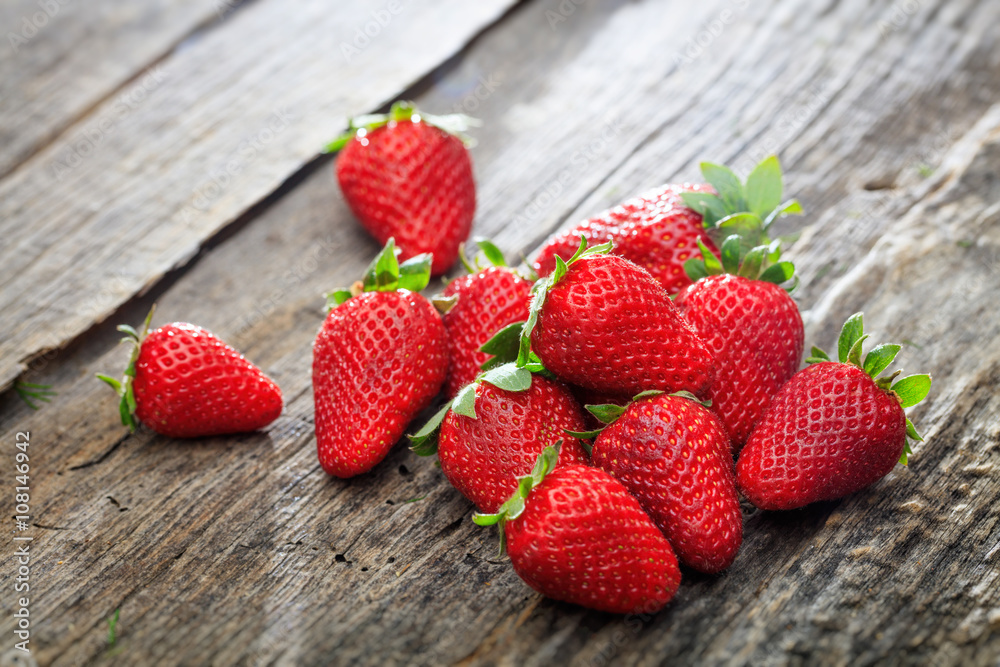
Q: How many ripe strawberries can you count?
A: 11